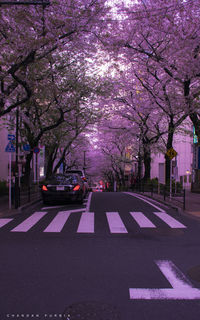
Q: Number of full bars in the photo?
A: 6